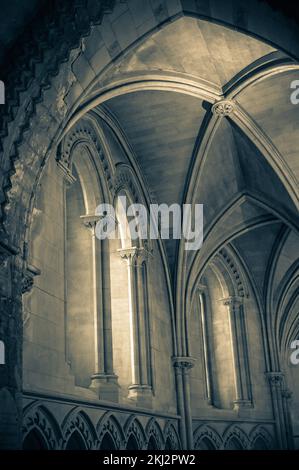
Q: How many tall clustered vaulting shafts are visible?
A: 2